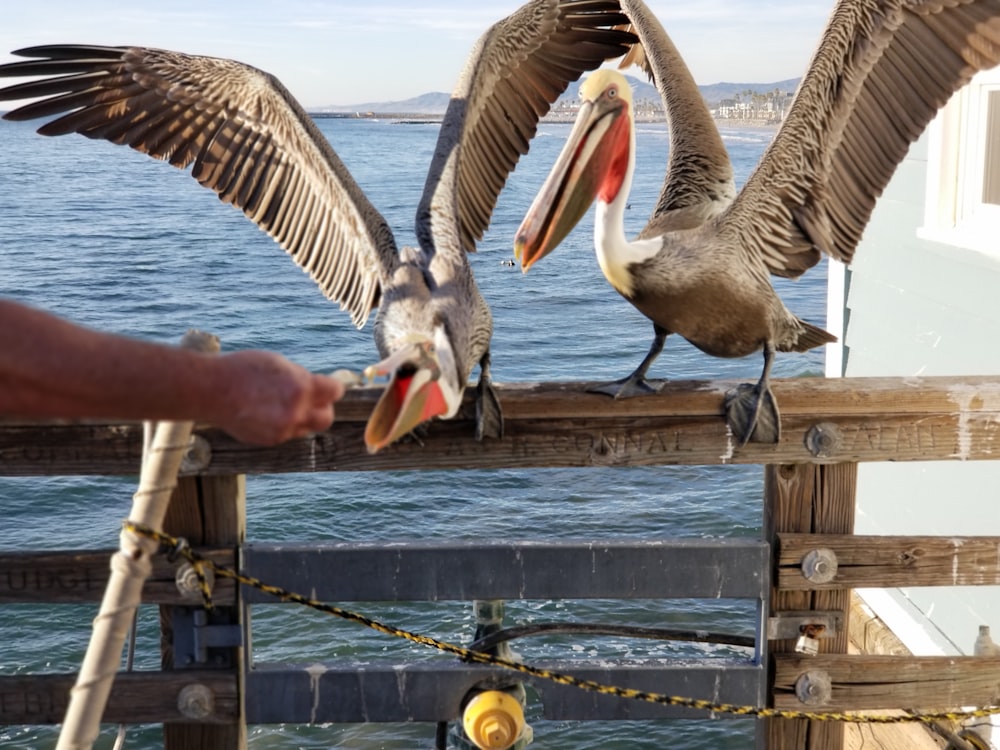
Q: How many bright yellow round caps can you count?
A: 1